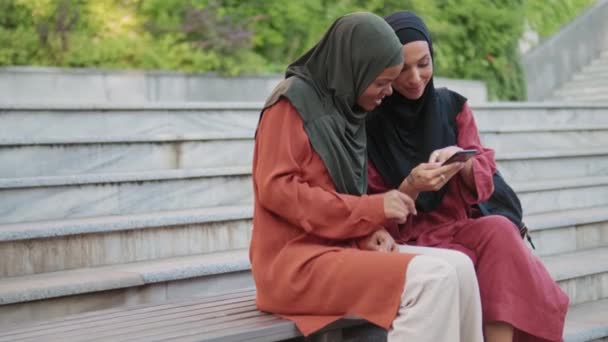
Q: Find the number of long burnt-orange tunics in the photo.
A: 1